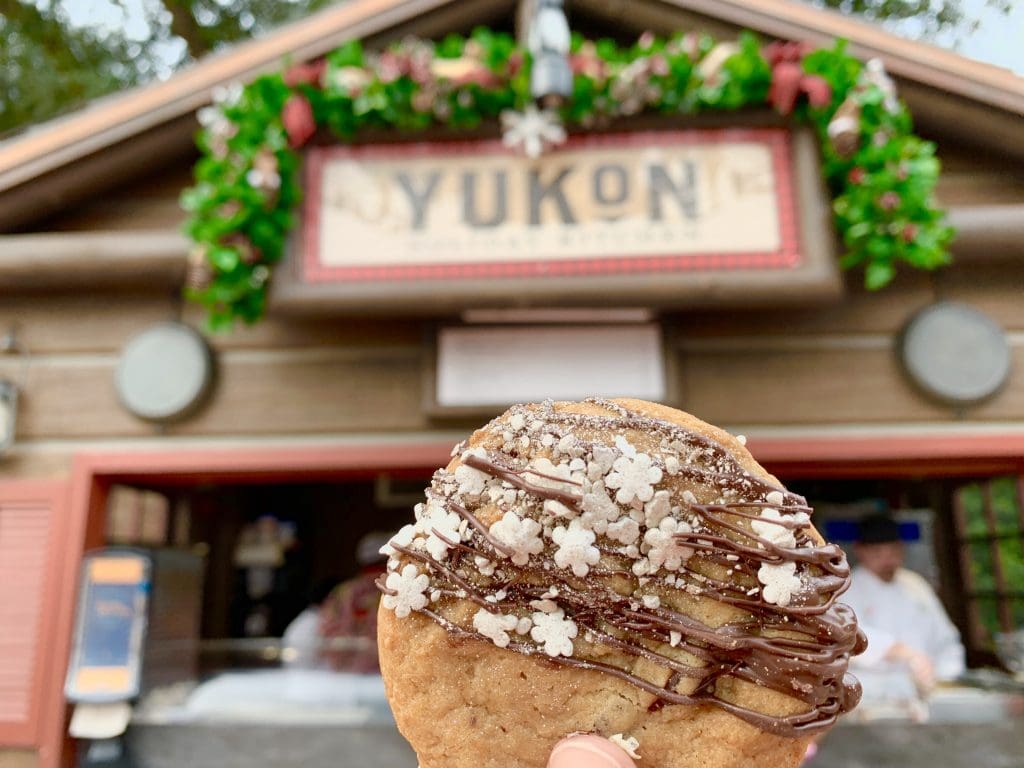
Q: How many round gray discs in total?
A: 2